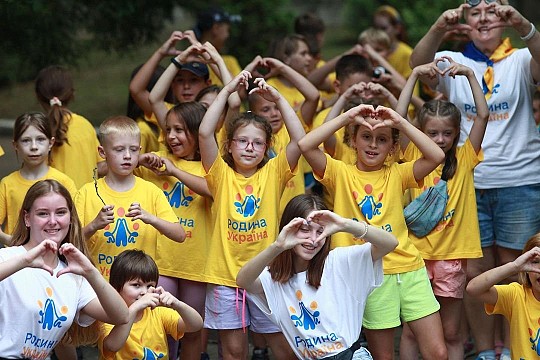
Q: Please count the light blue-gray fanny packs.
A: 1